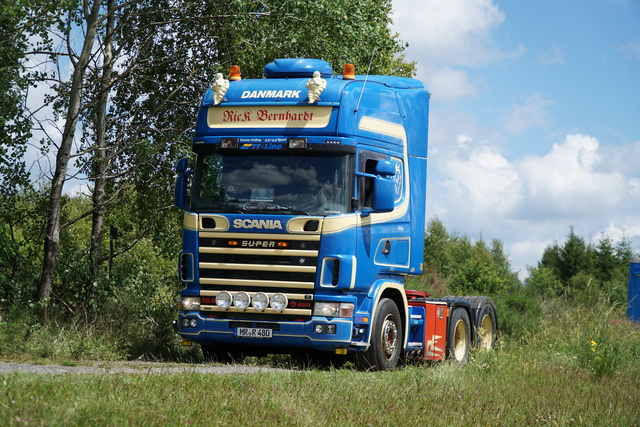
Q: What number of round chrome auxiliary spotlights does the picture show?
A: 4